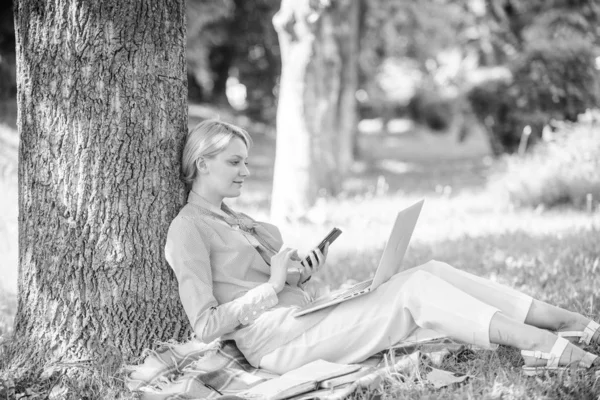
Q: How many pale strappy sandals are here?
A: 2